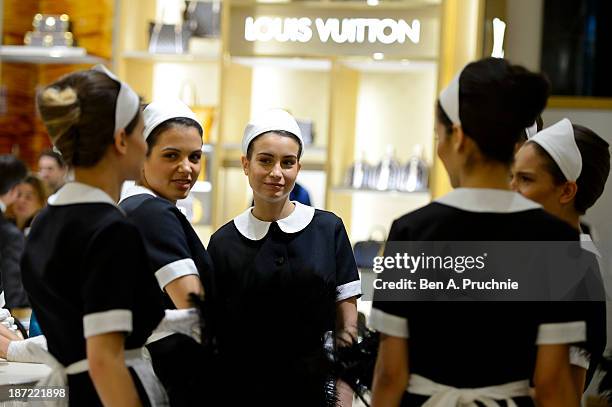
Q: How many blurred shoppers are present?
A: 3